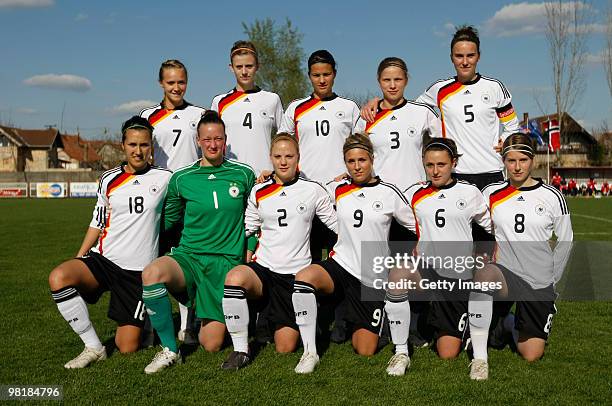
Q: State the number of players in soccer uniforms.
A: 11